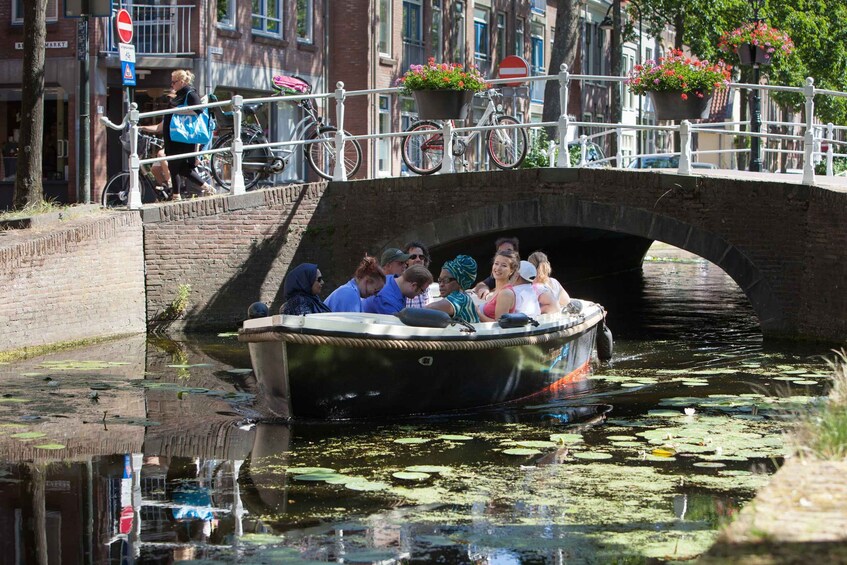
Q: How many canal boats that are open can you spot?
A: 1